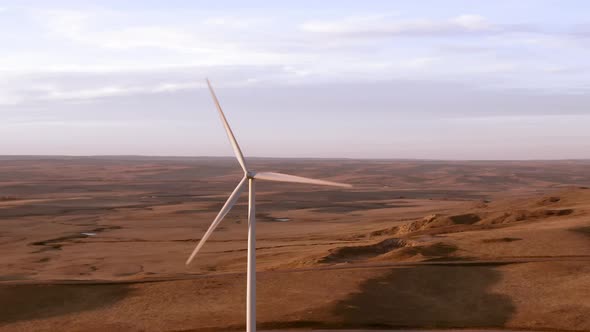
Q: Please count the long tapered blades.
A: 3